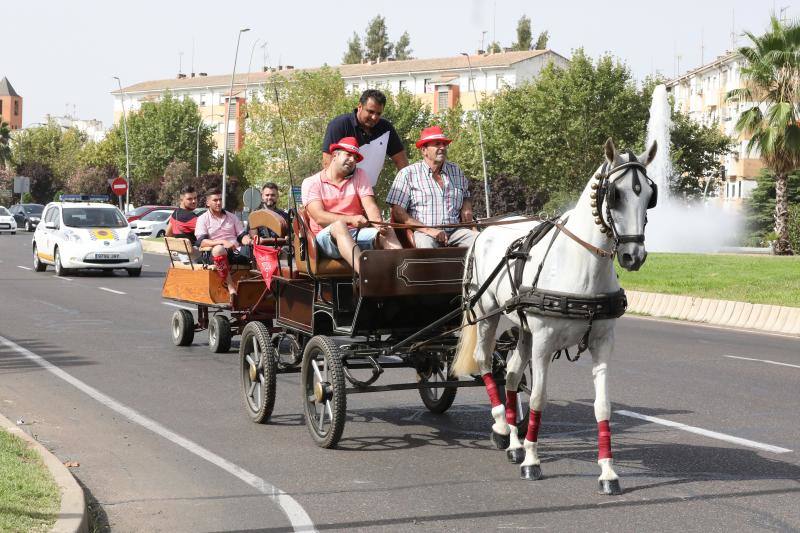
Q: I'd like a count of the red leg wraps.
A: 4